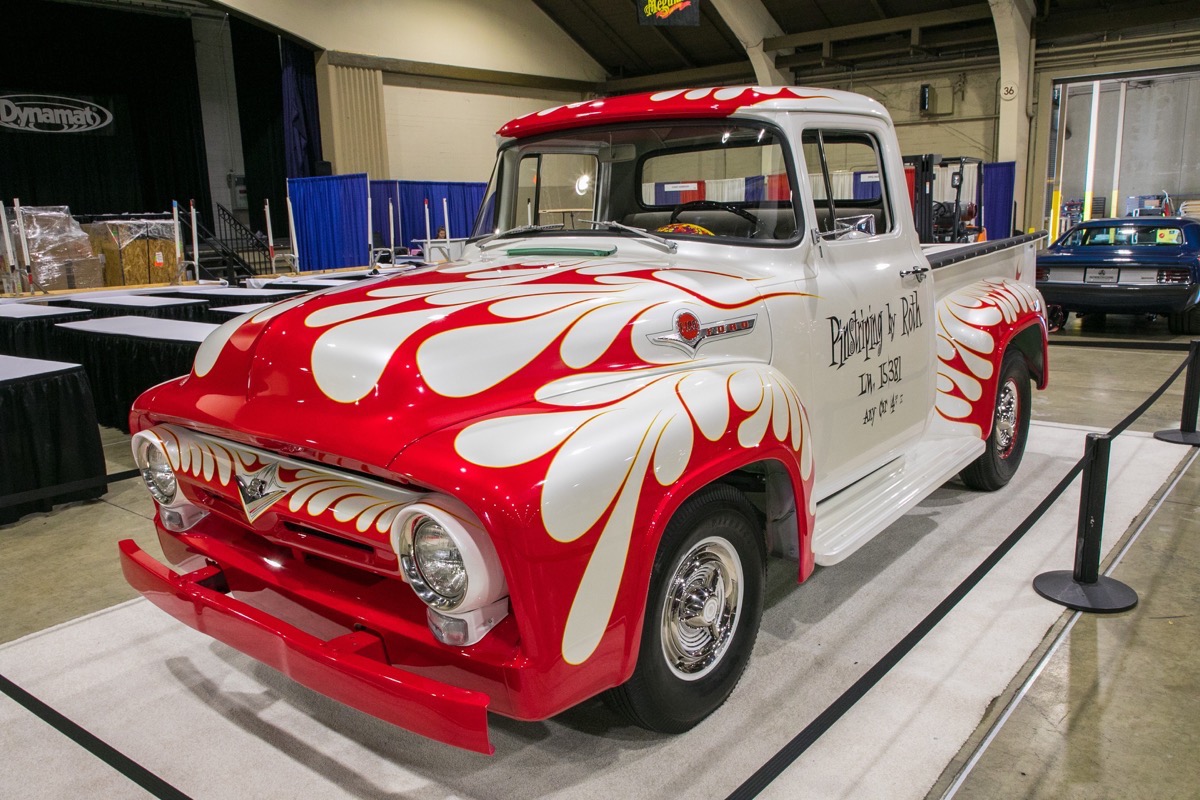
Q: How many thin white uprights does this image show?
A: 10